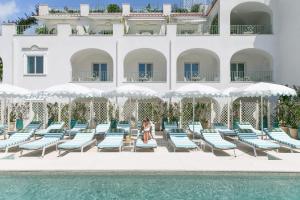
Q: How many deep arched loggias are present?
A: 5